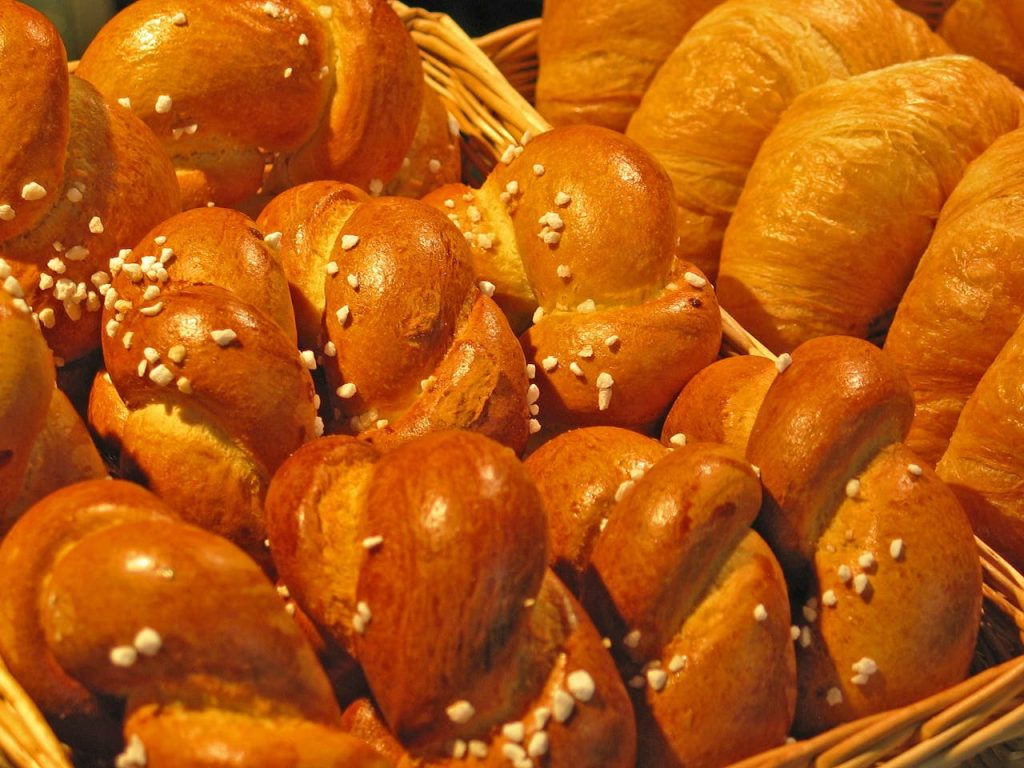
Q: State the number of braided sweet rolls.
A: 10